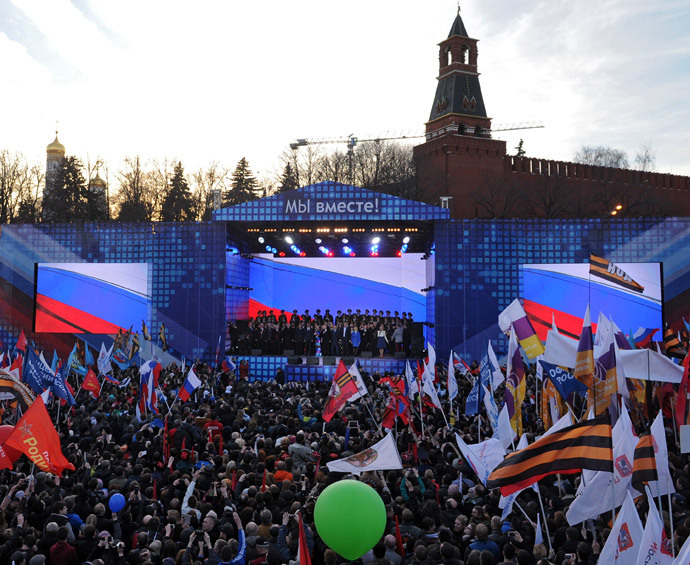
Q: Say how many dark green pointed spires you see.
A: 1